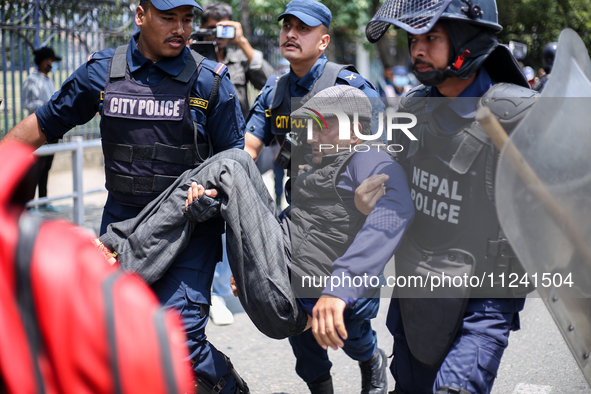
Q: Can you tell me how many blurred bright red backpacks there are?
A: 1